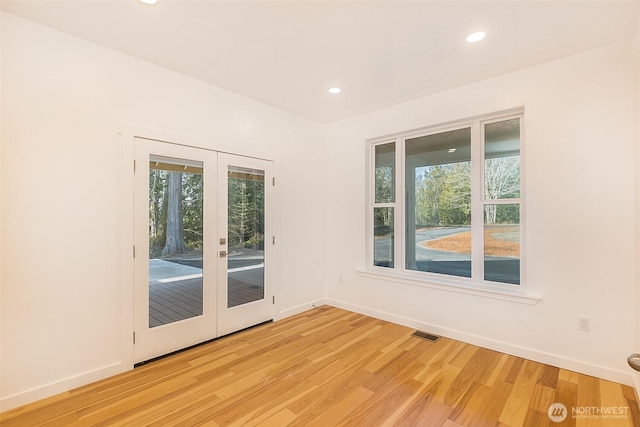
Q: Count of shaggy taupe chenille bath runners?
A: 0